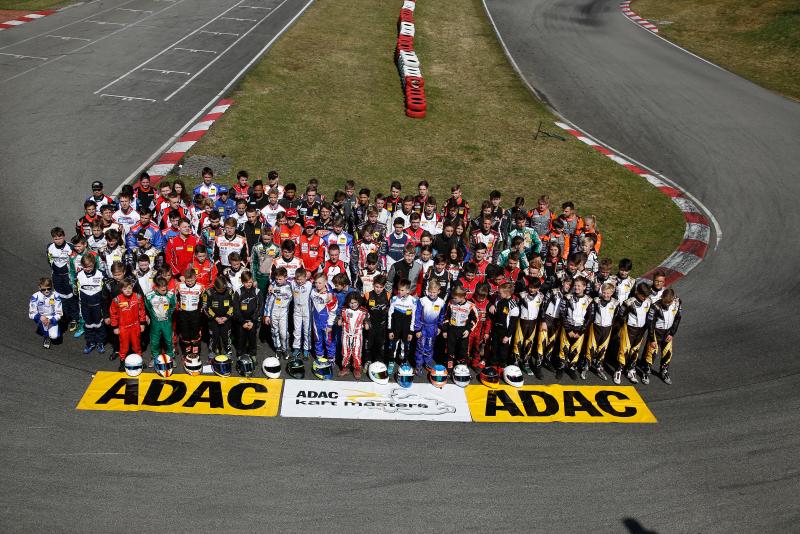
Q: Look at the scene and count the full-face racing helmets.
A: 14